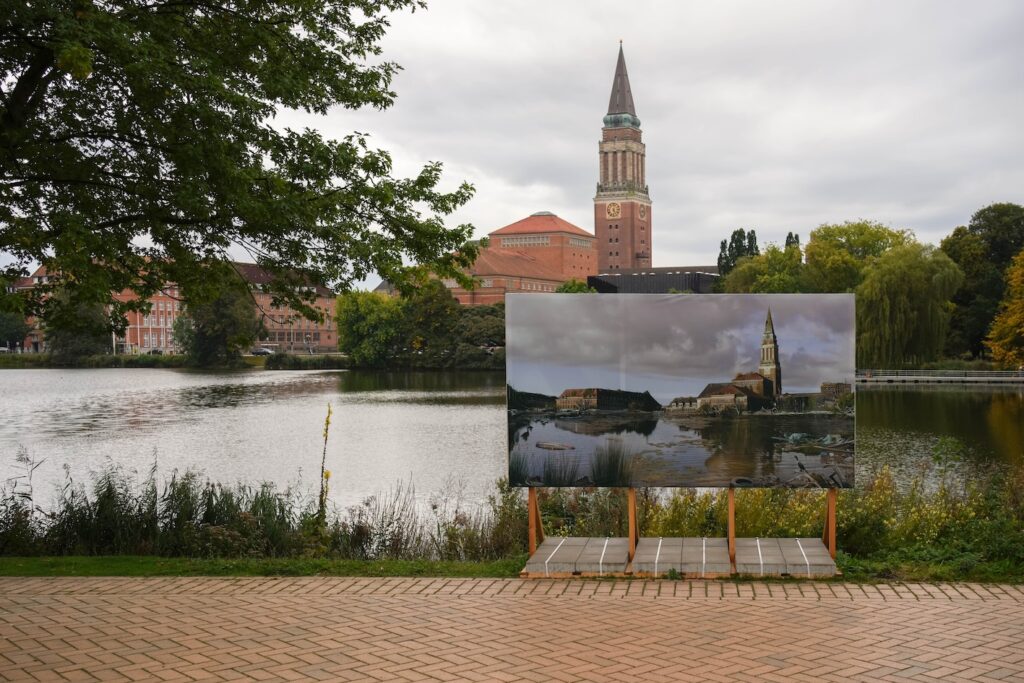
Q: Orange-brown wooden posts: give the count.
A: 4